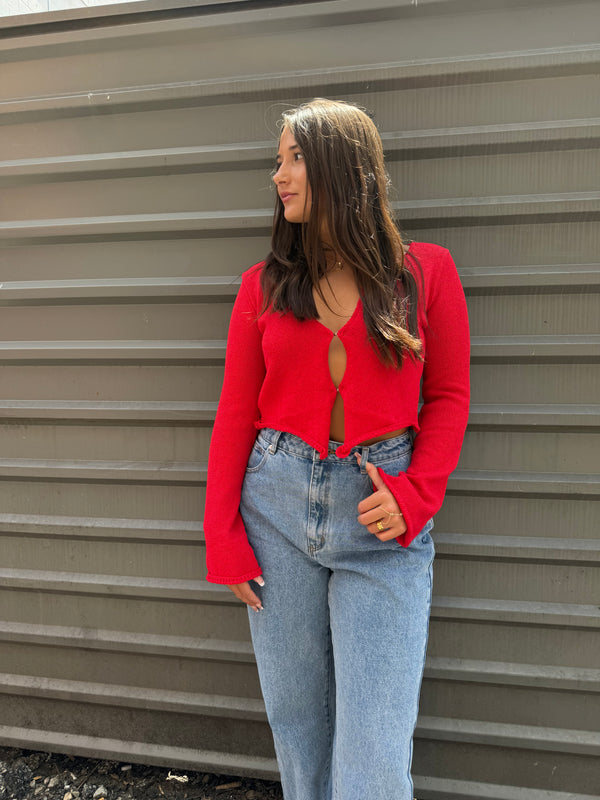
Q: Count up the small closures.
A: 2